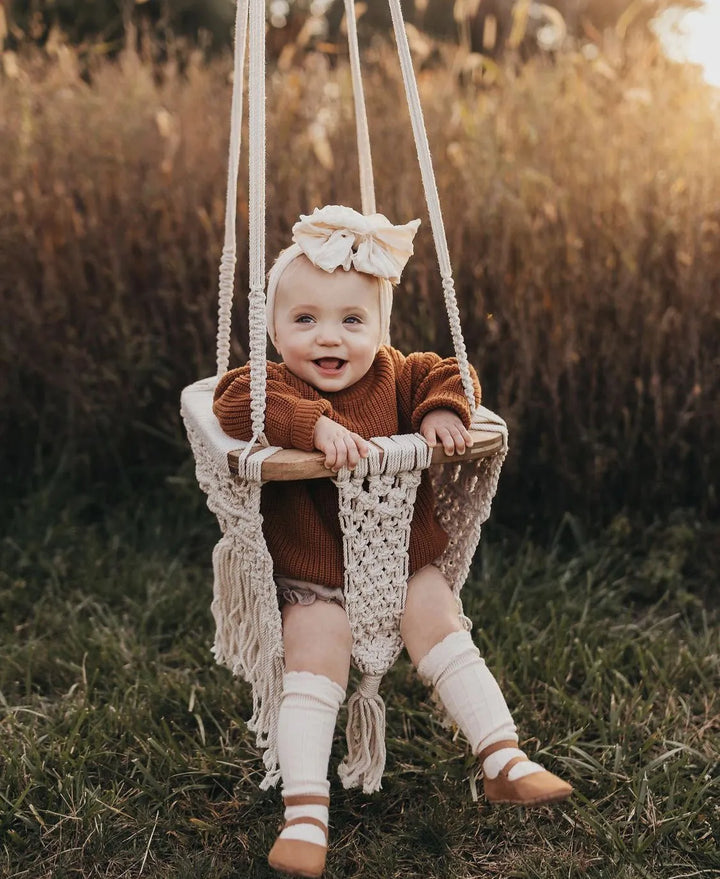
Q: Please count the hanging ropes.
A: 4